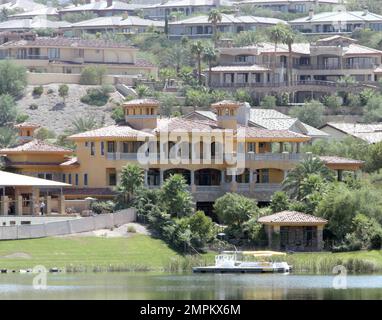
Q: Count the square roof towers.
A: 3